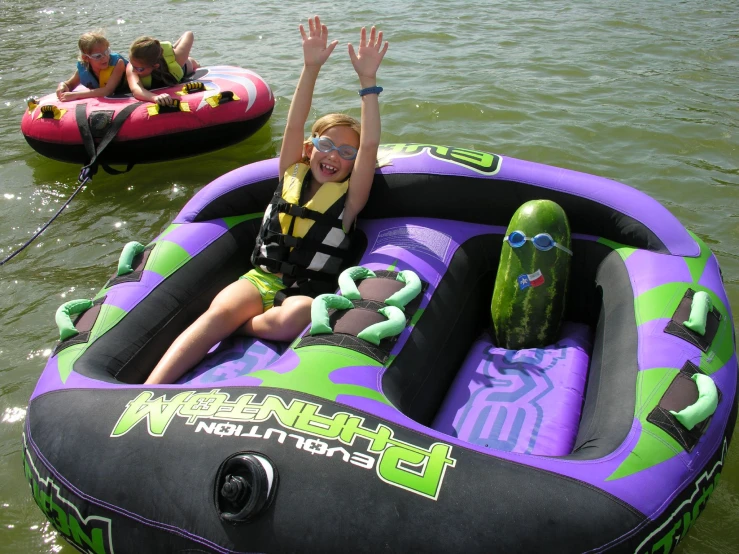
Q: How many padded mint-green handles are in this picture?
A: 8